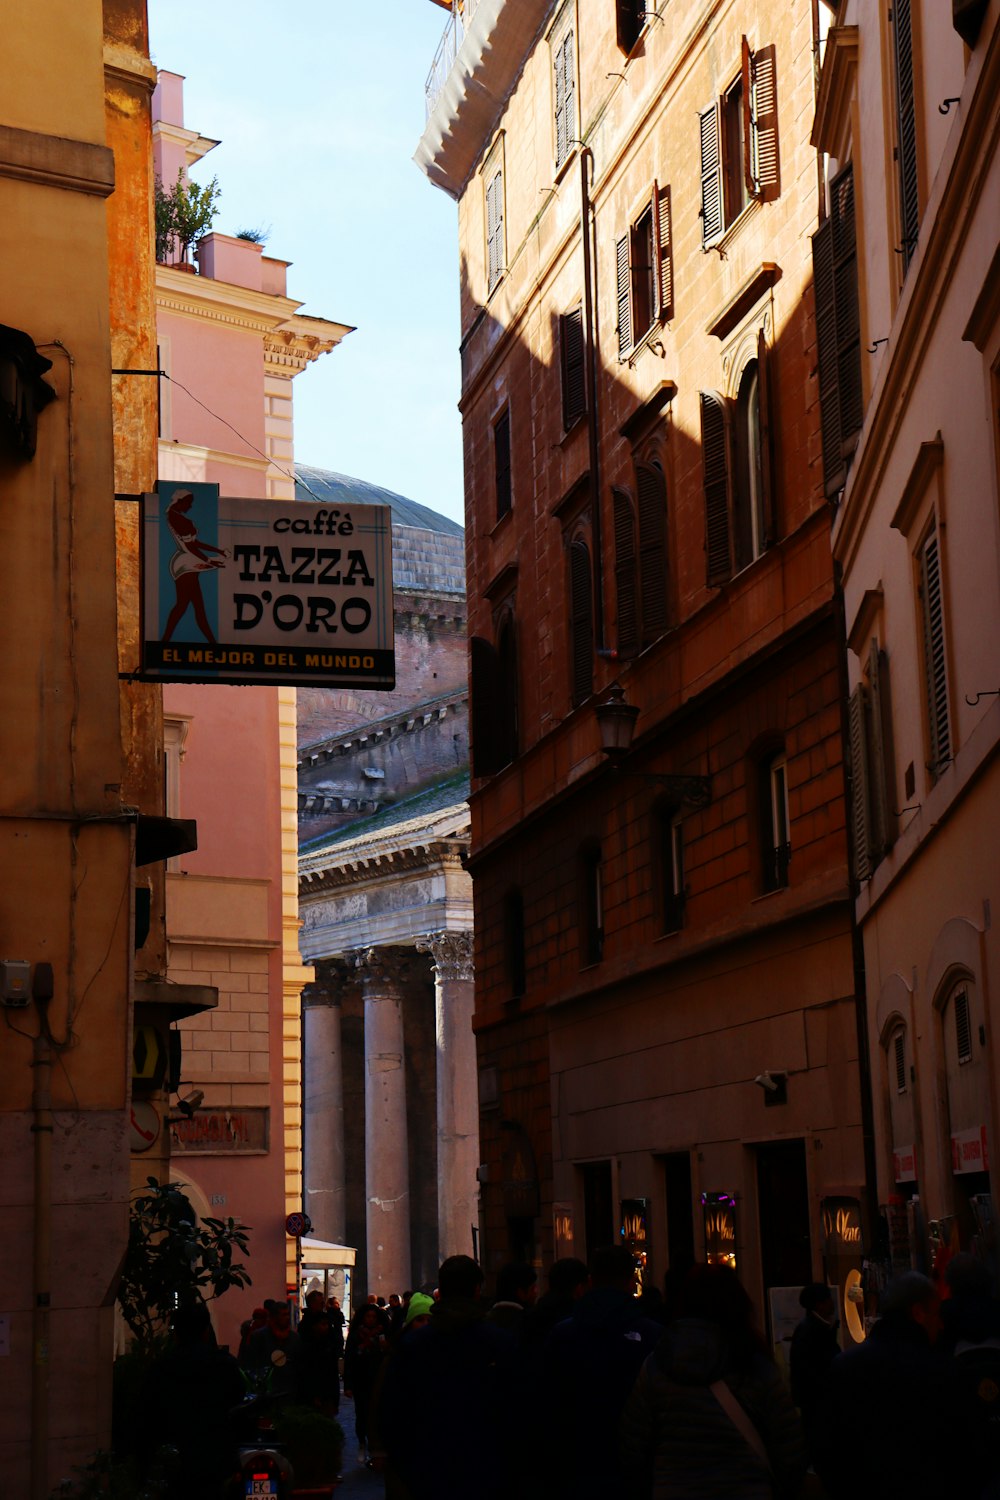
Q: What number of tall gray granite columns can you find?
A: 3